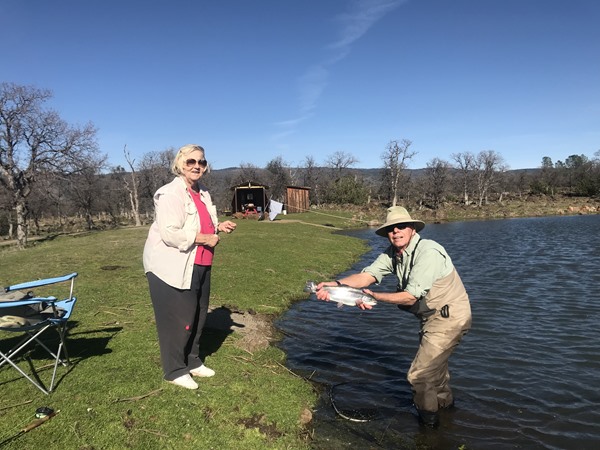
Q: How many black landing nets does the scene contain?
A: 1